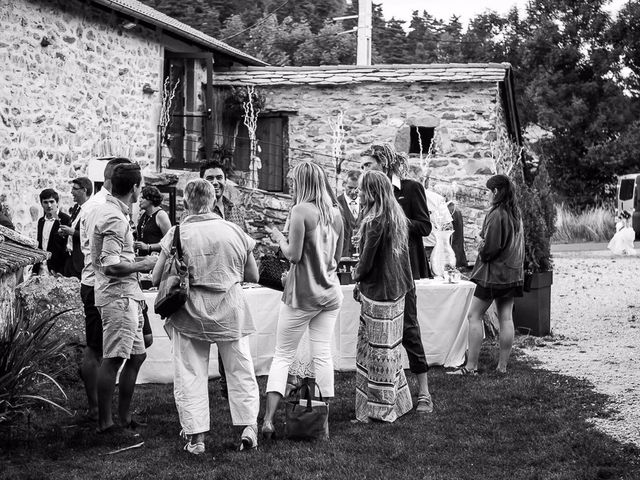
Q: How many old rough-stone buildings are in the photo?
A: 2